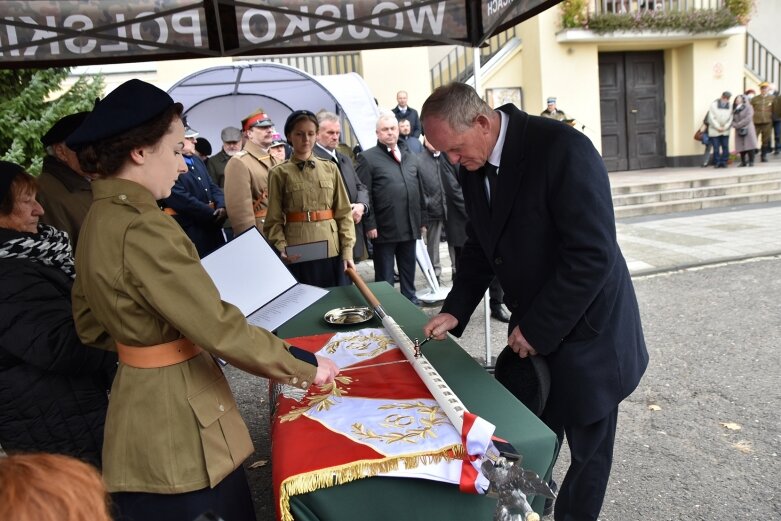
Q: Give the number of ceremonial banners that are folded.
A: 1